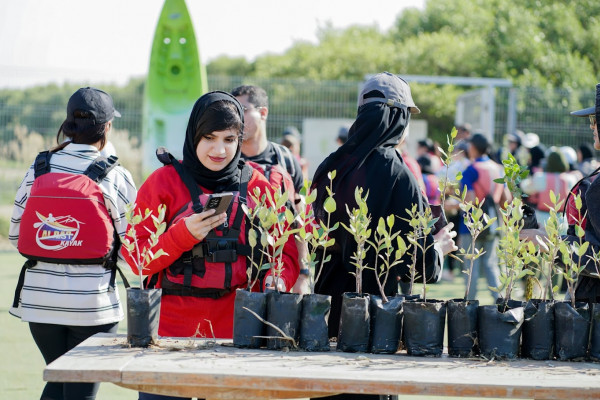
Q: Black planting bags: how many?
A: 12